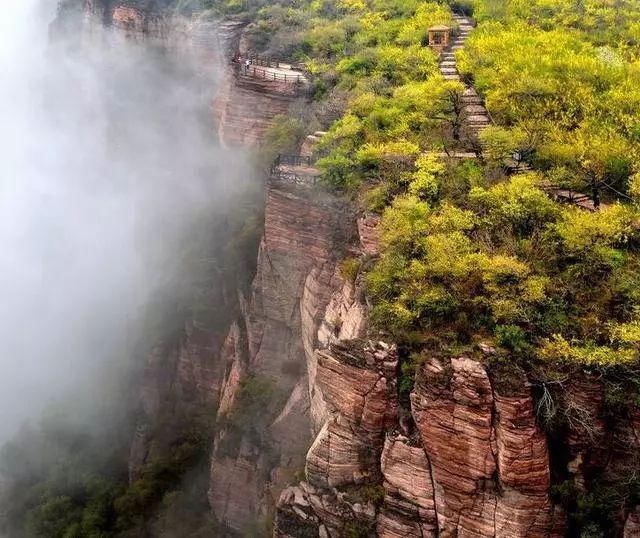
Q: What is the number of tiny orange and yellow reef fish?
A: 0